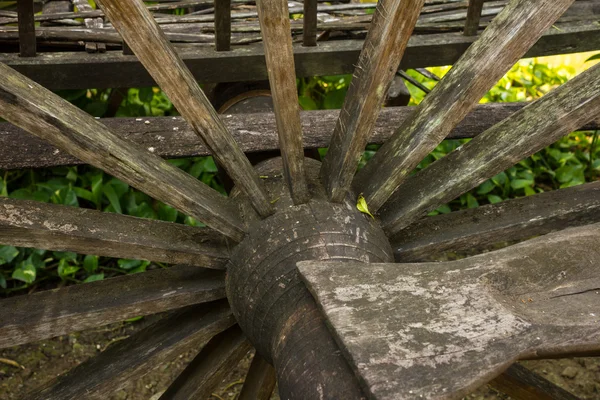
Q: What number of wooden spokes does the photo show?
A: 13